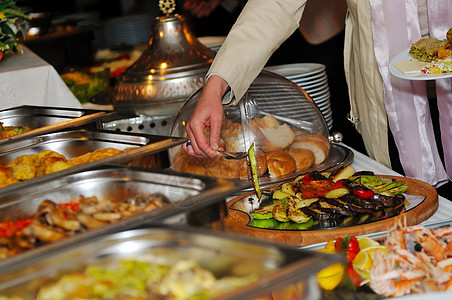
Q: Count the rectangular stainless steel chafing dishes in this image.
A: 4